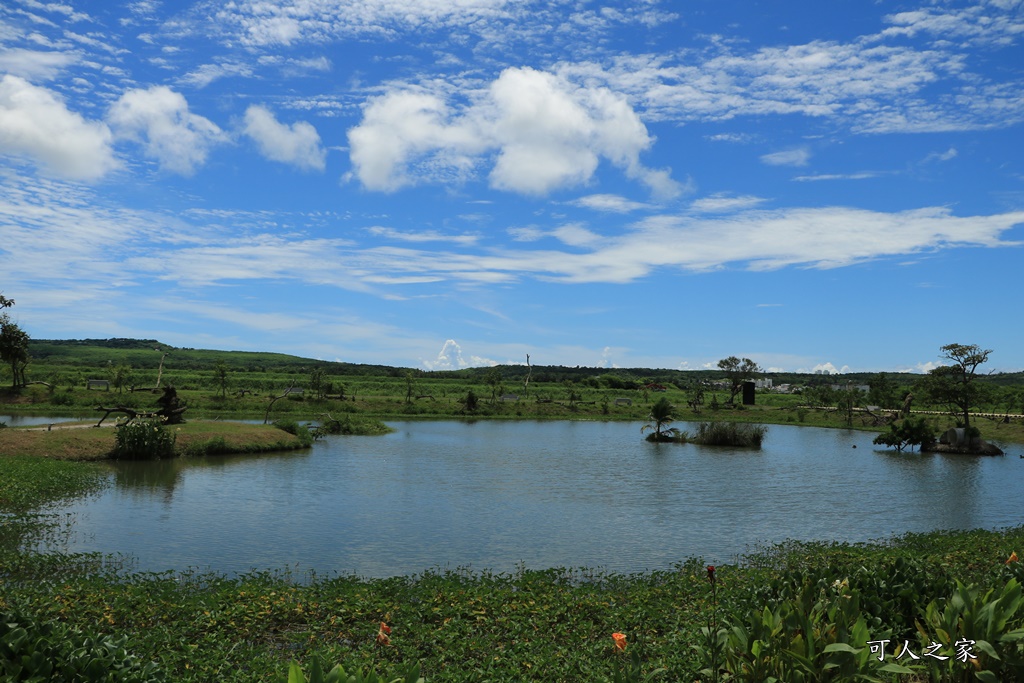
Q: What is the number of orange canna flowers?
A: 3